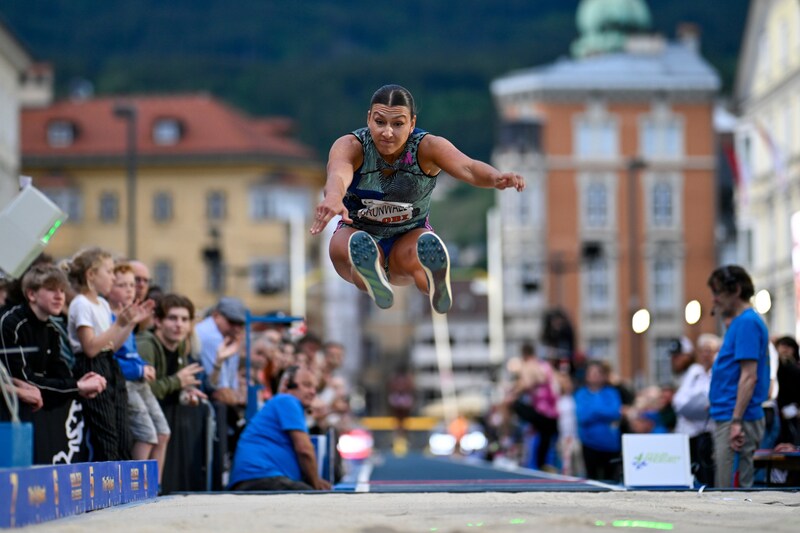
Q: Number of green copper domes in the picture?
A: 1